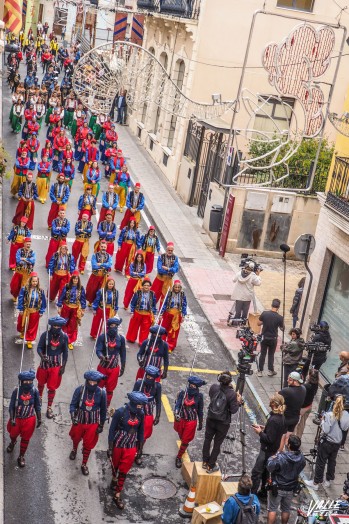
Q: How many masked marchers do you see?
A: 8